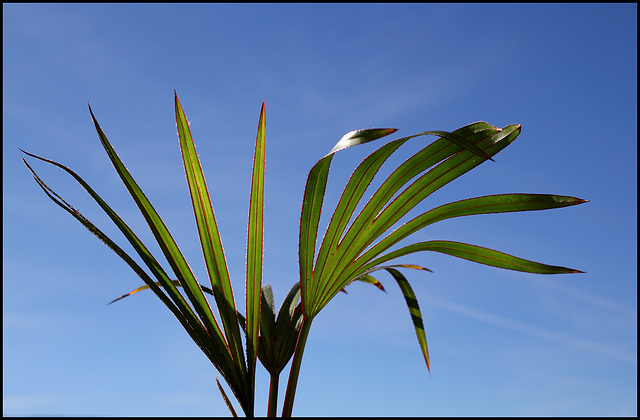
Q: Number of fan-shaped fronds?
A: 3